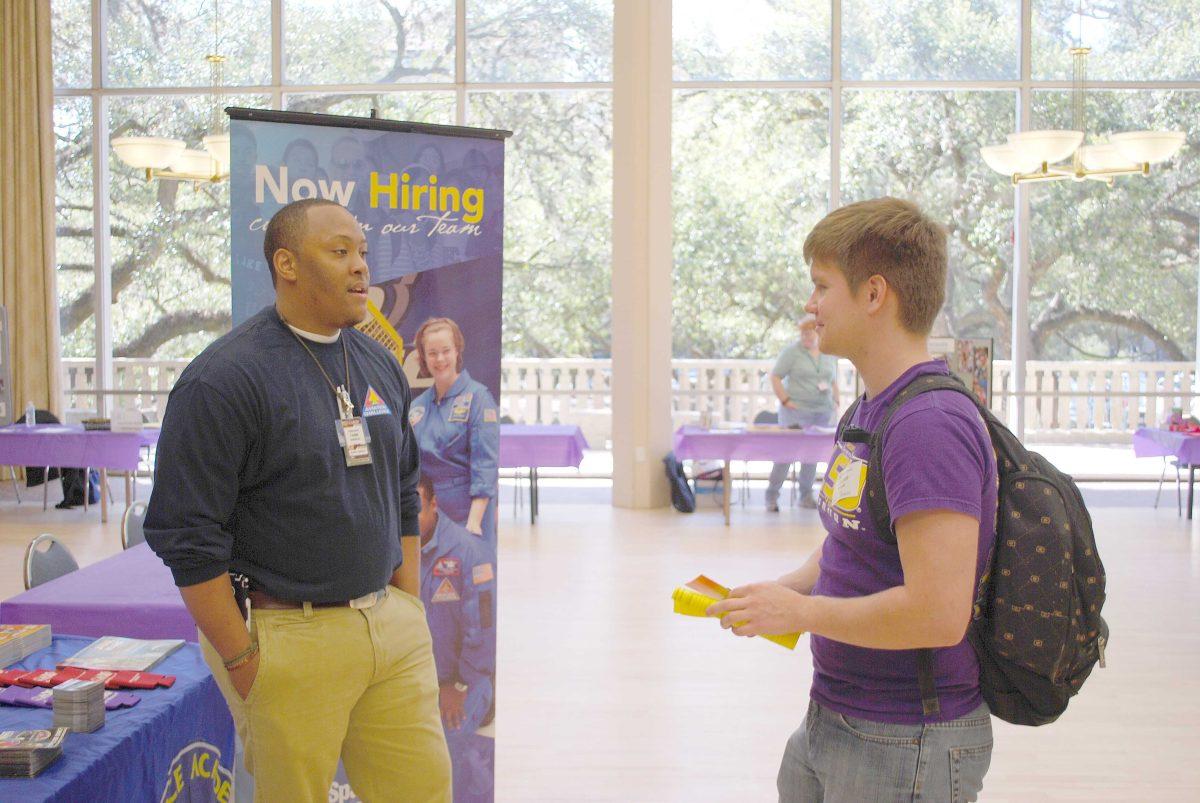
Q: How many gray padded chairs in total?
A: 2